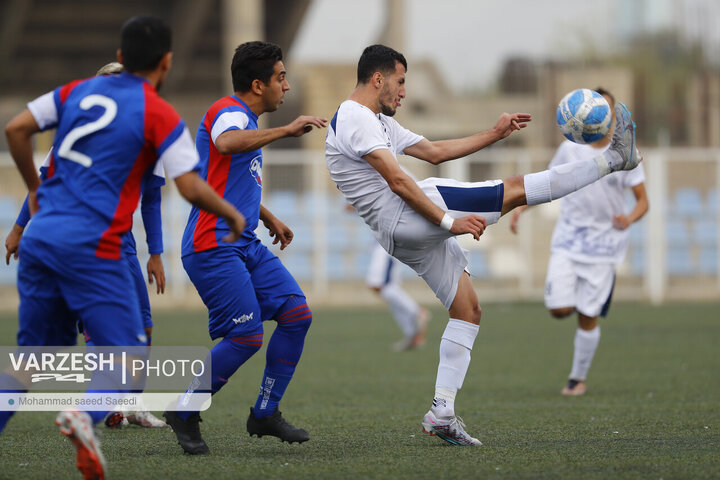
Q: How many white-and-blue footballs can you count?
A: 1